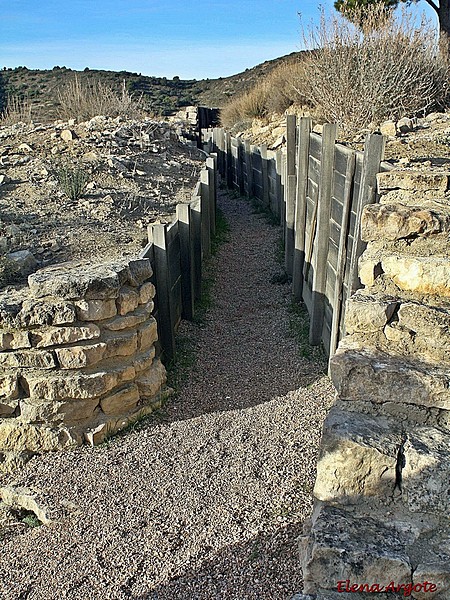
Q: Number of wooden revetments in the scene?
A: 2